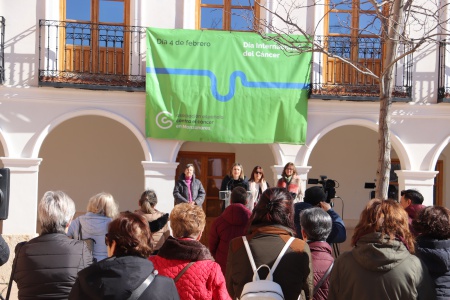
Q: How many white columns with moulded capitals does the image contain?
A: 4